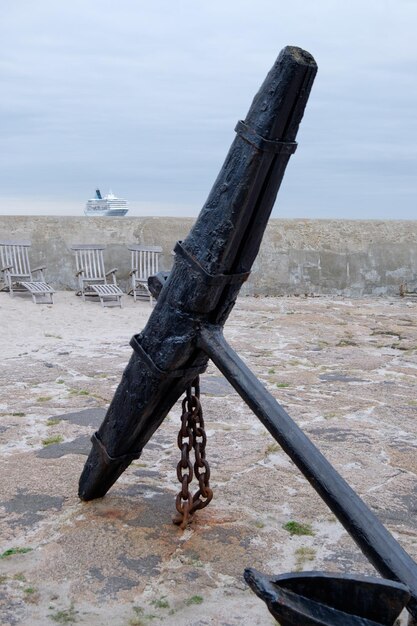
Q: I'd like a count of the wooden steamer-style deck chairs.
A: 3